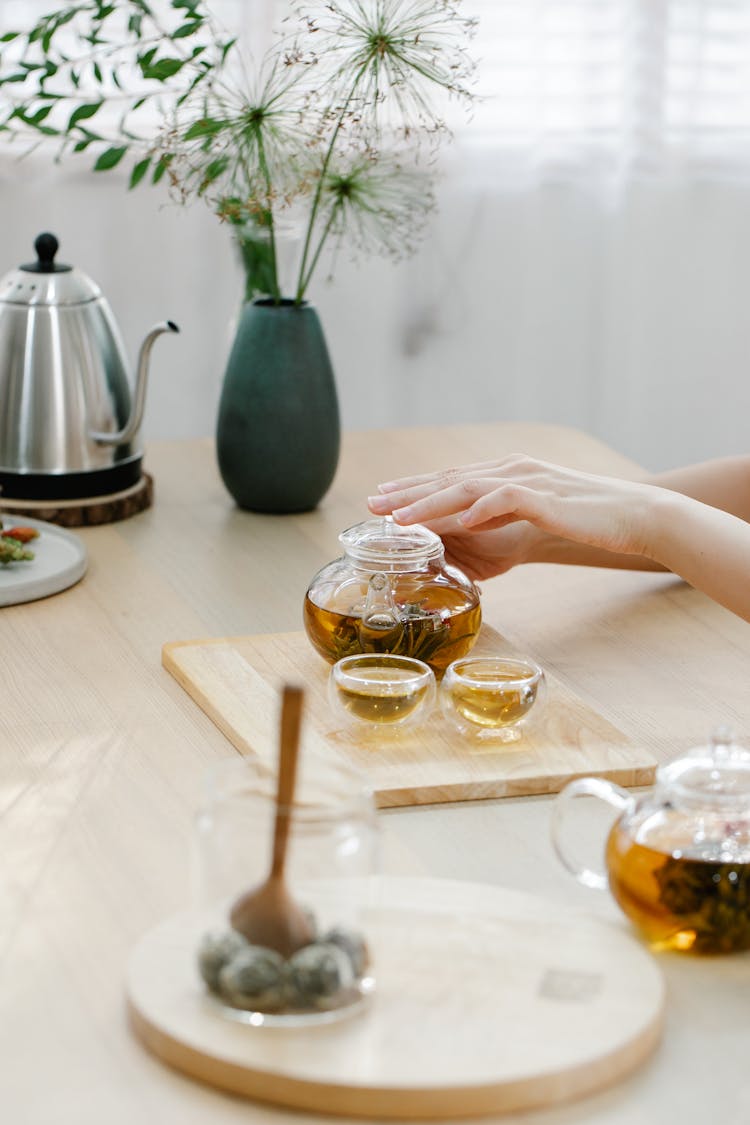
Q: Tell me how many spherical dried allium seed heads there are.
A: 3